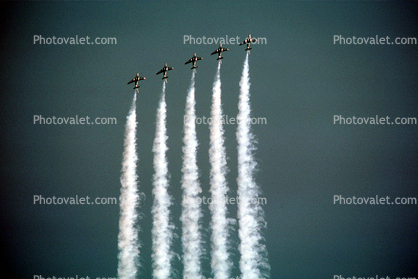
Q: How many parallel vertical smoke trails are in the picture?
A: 5